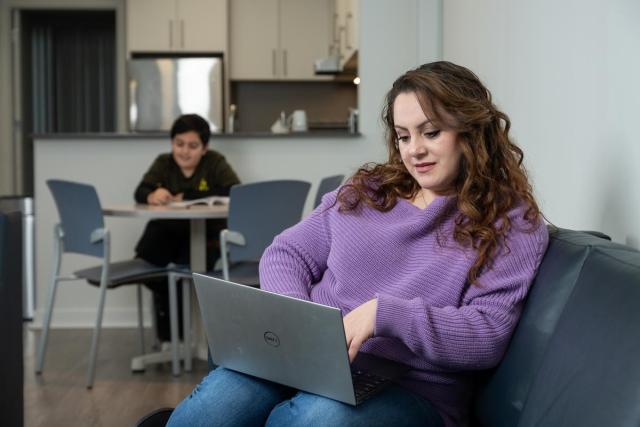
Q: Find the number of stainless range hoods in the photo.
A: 1